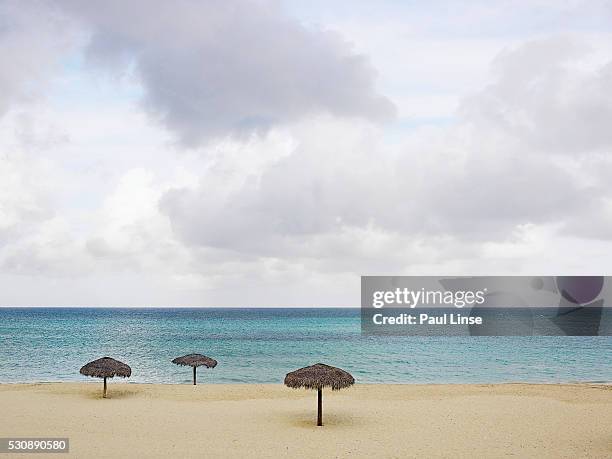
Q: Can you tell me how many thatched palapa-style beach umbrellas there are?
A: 3